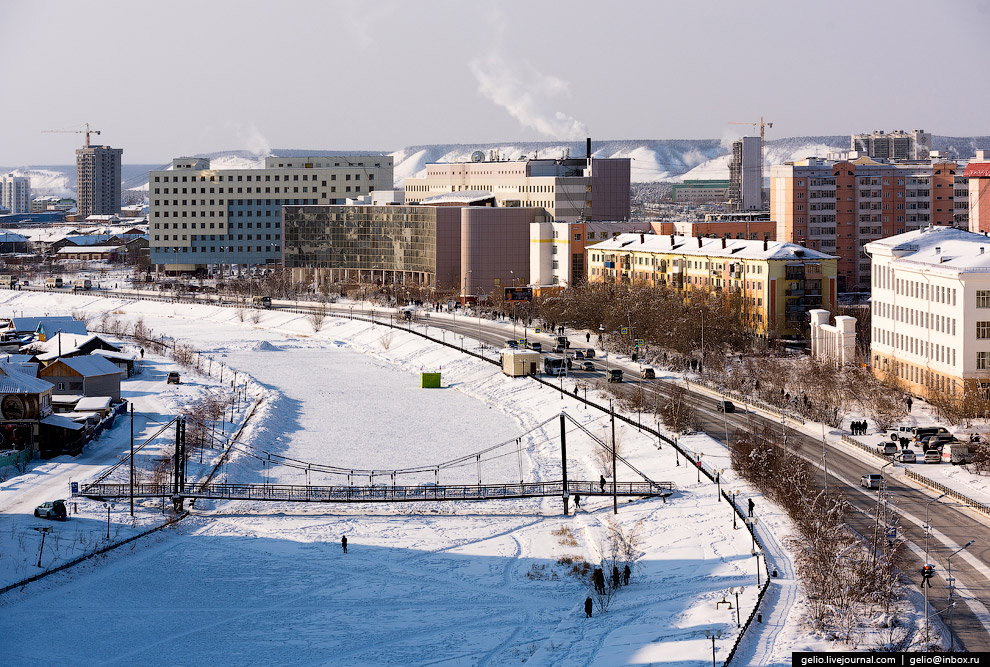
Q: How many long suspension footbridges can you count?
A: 1